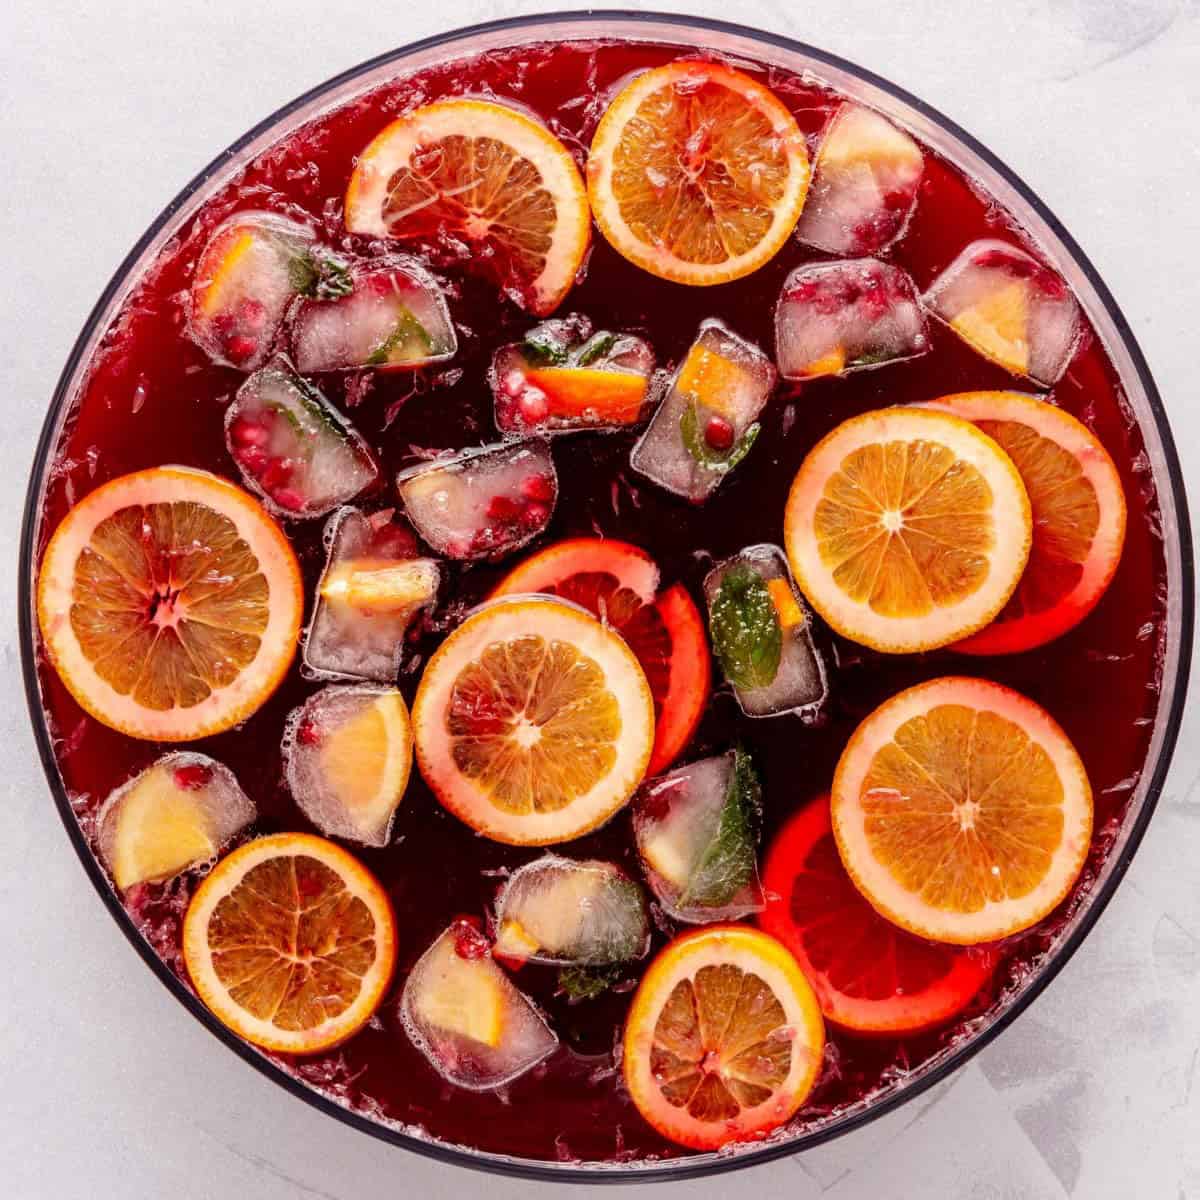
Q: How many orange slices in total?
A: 11